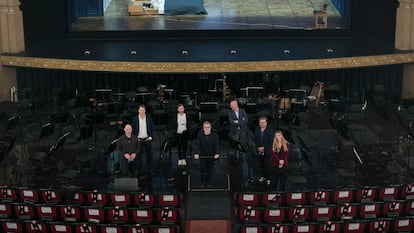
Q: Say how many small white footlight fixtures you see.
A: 6